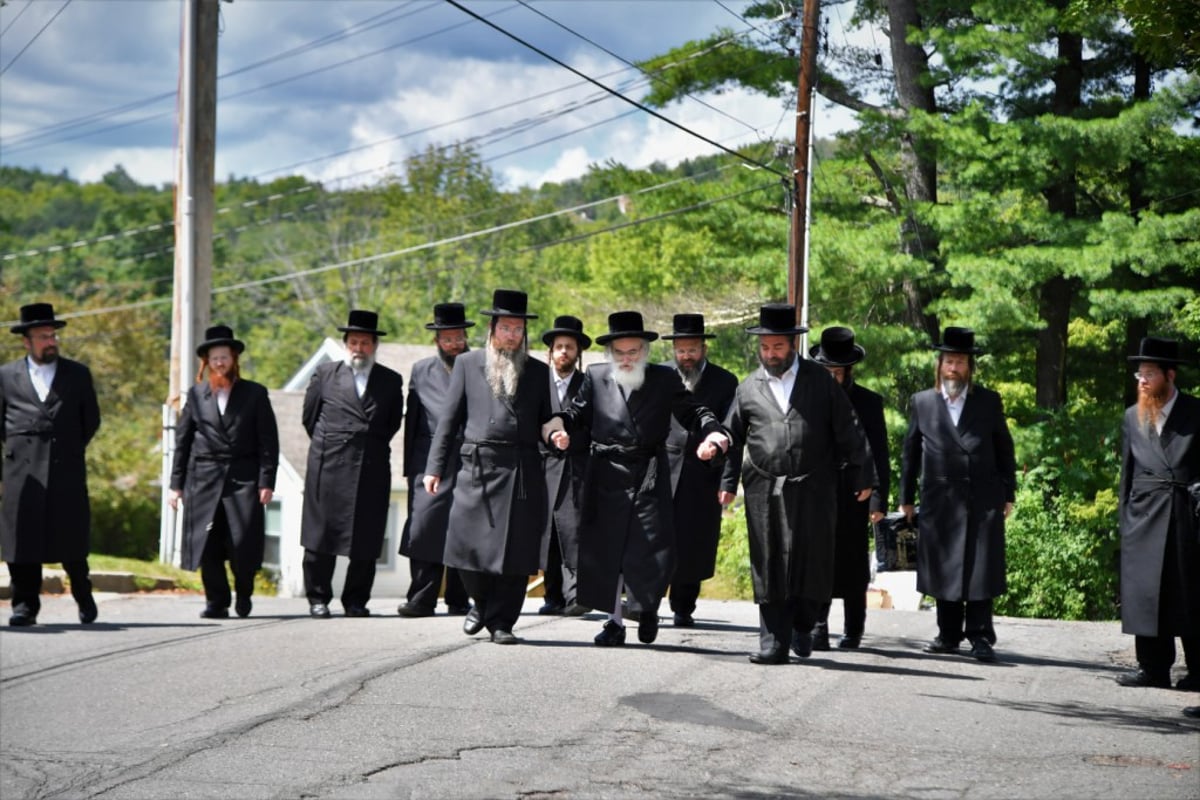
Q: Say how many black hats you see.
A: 12